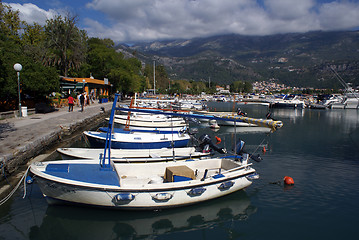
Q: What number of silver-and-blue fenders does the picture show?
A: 5